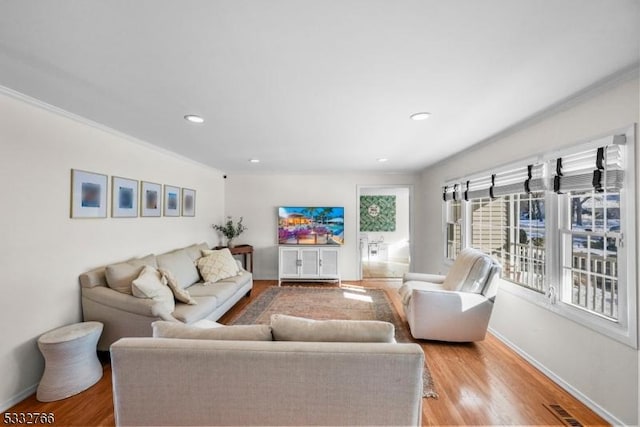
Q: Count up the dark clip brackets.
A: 7